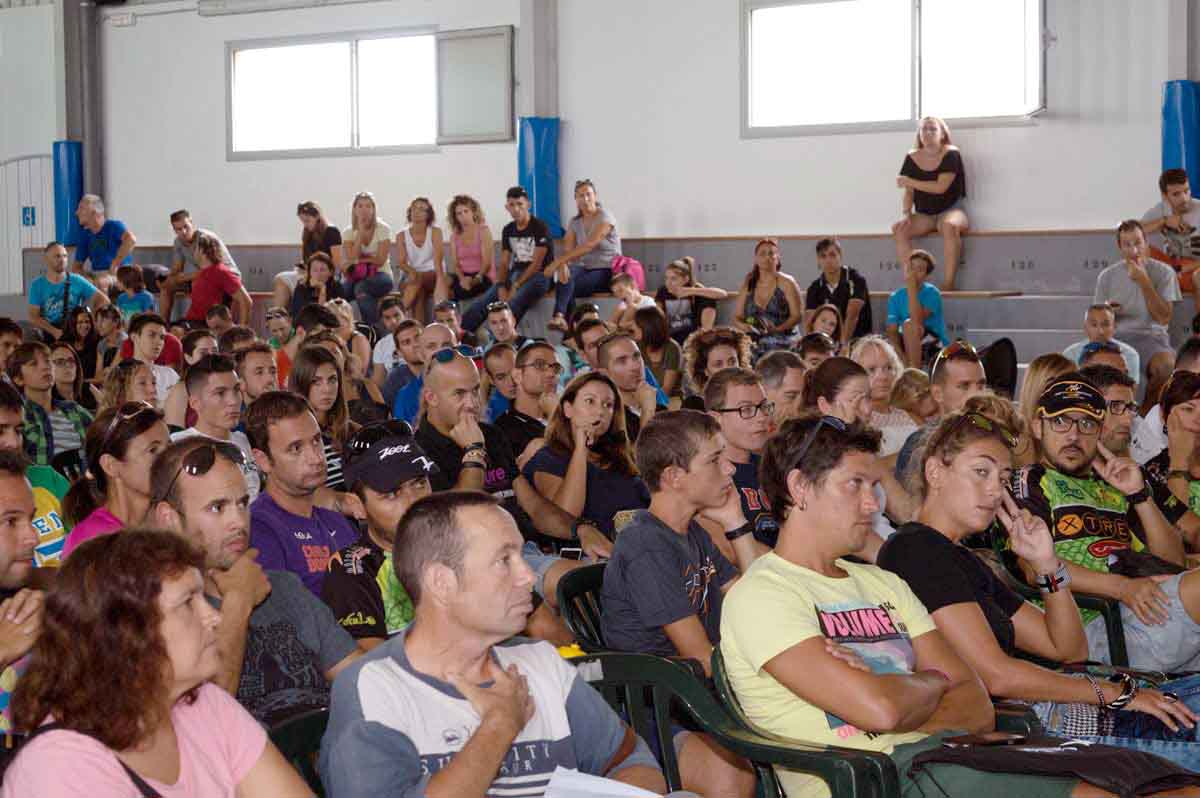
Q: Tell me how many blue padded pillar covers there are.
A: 3